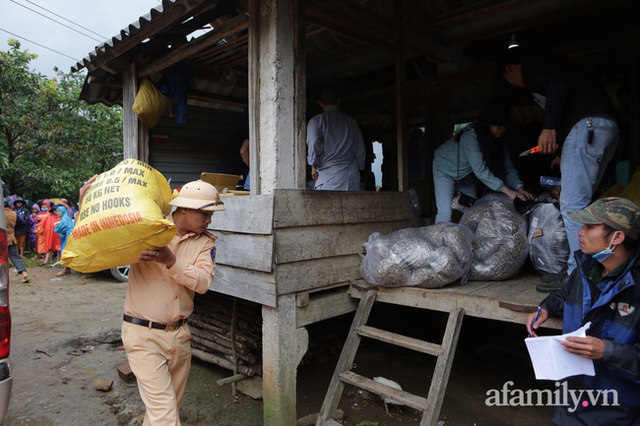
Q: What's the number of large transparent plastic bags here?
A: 3